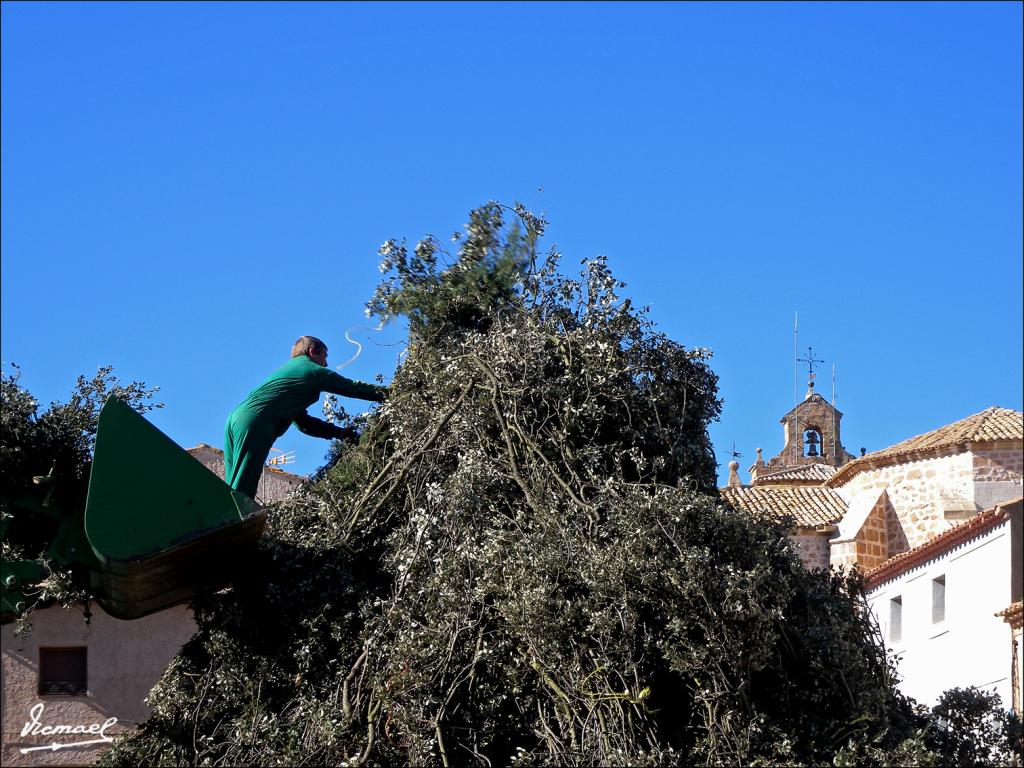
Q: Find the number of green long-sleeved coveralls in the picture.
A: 1